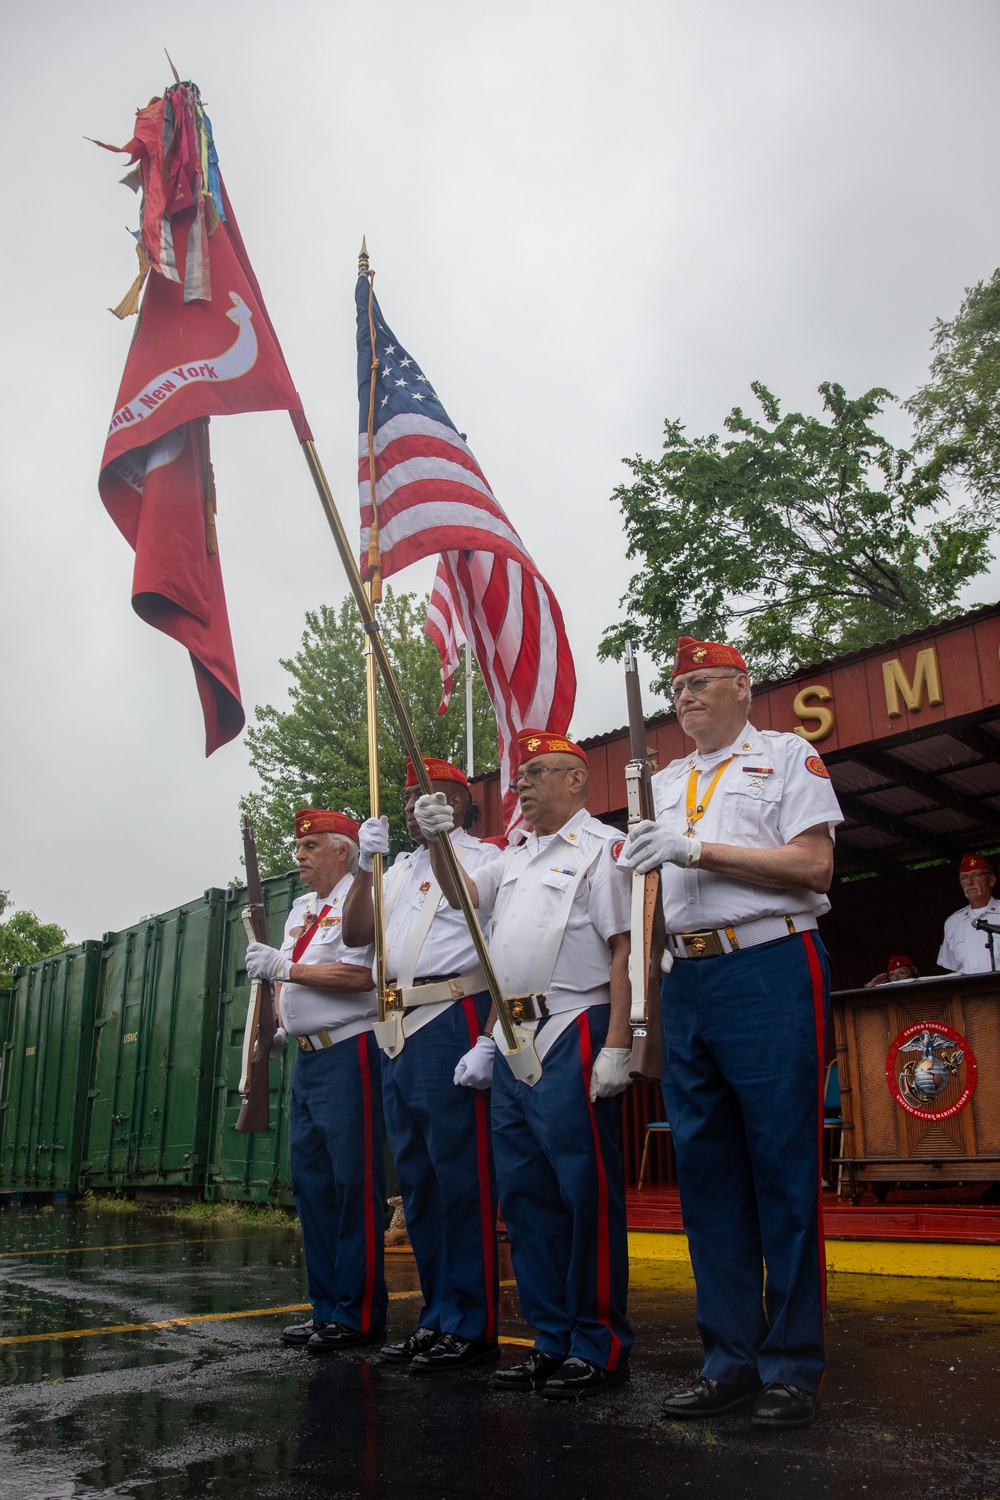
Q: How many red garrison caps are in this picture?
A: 6